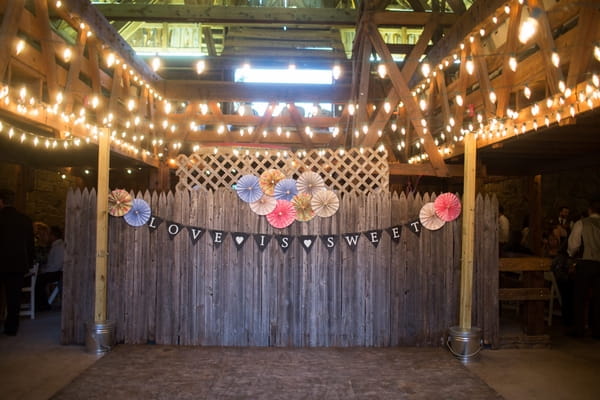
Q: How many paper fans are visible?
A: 12